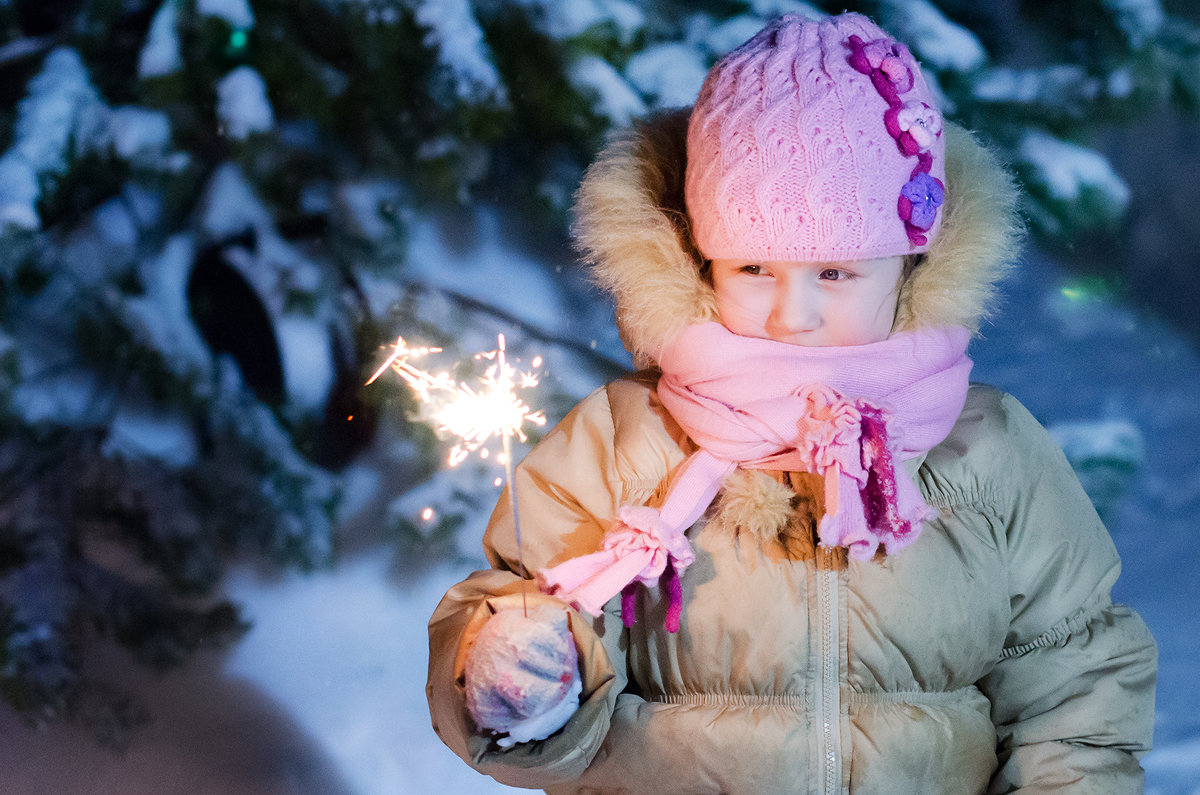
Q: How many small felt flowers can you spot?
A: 3